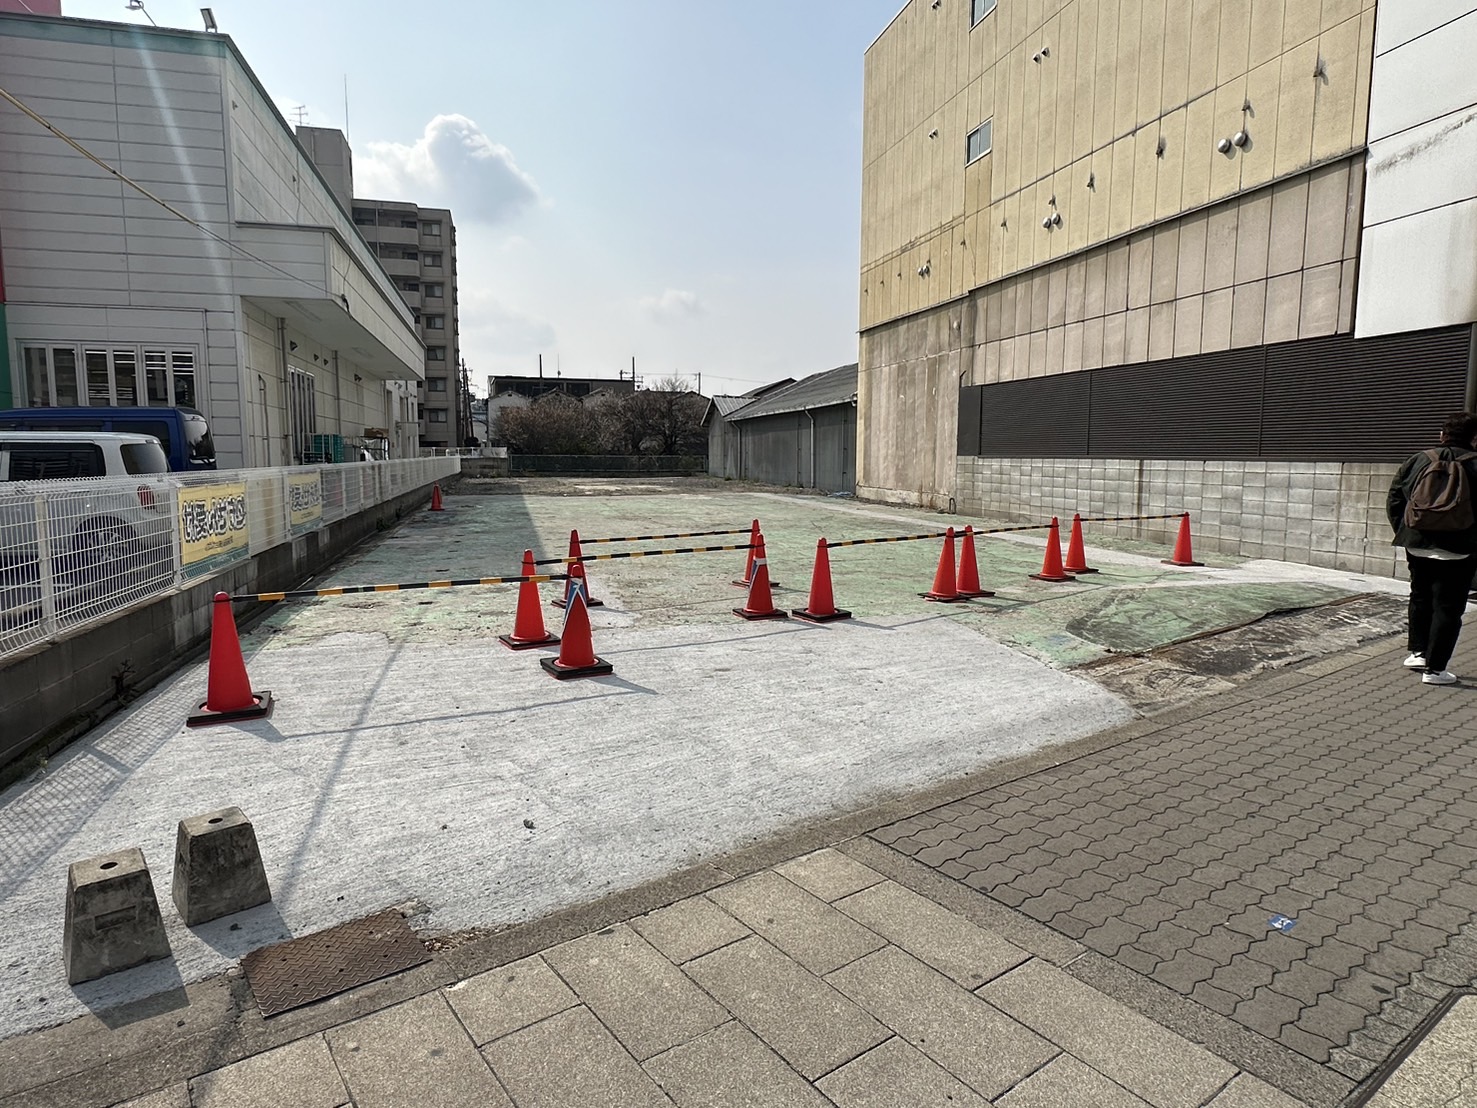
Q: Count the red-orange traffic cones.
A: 13